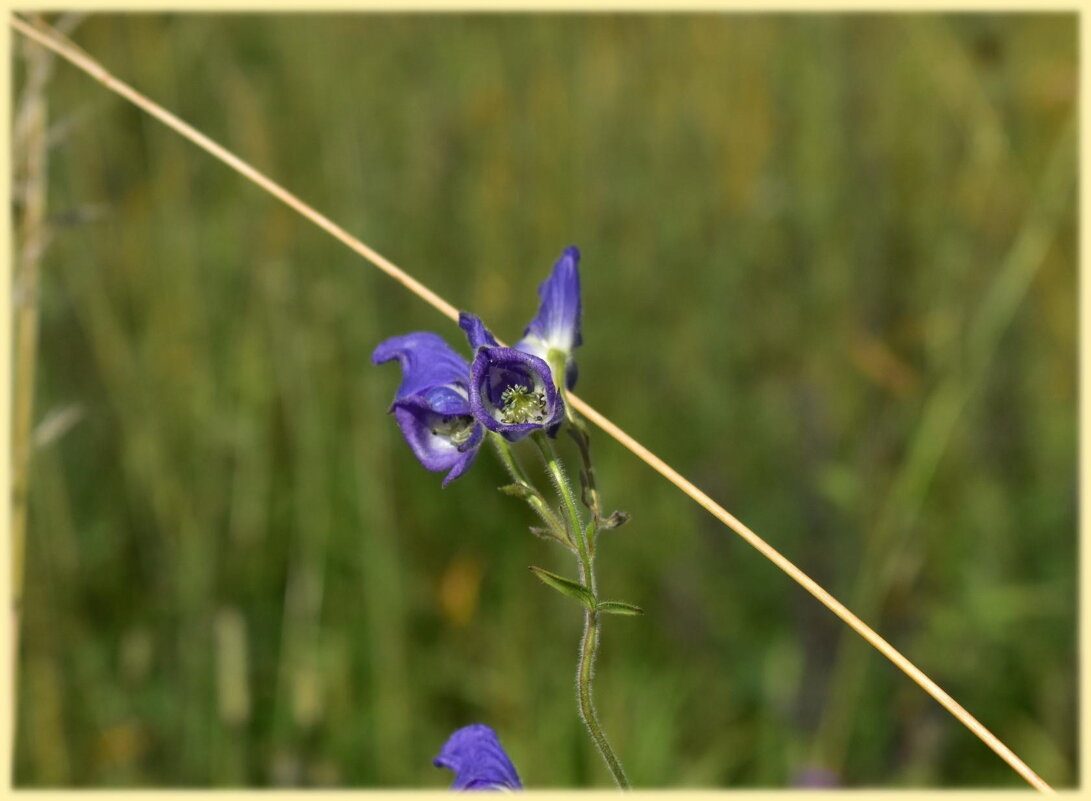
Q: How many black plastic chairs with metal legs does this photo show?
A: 0